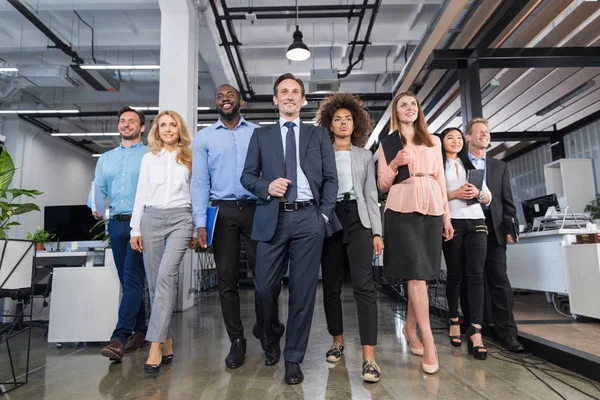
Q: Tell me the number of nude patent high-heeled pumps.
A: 2